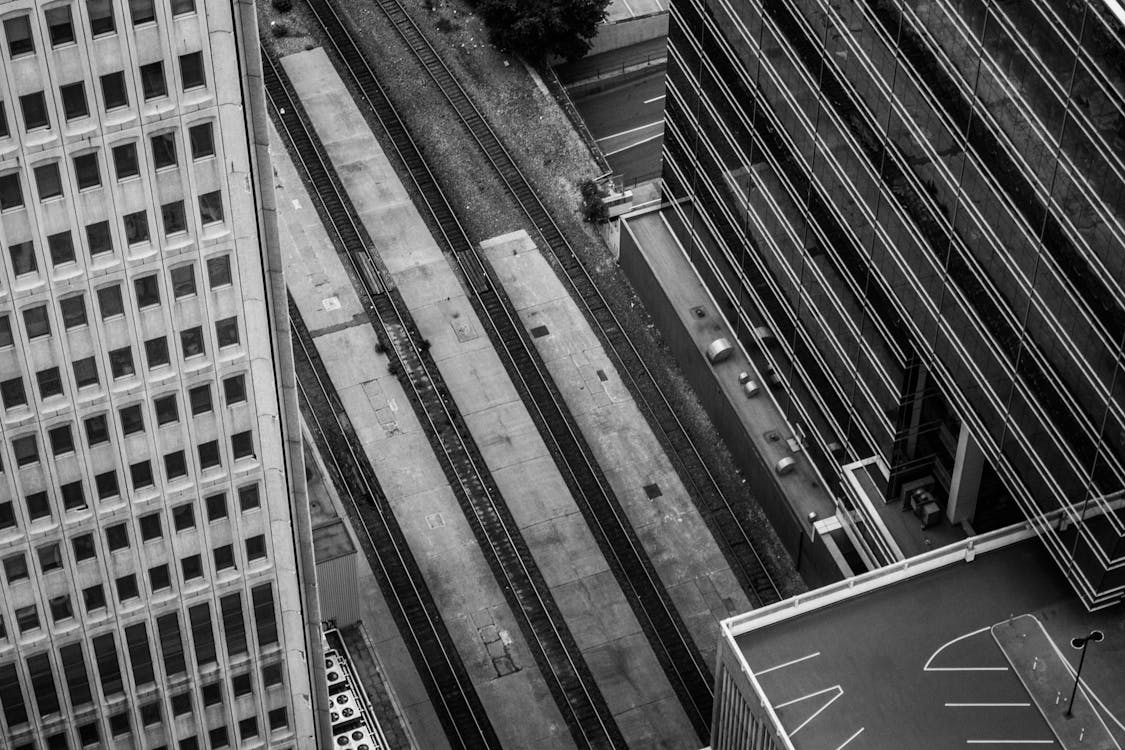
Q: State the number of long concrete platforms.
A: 3